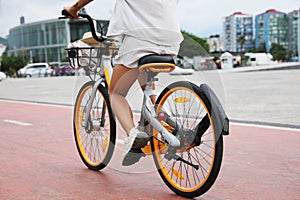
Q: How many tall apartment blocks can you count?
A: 3